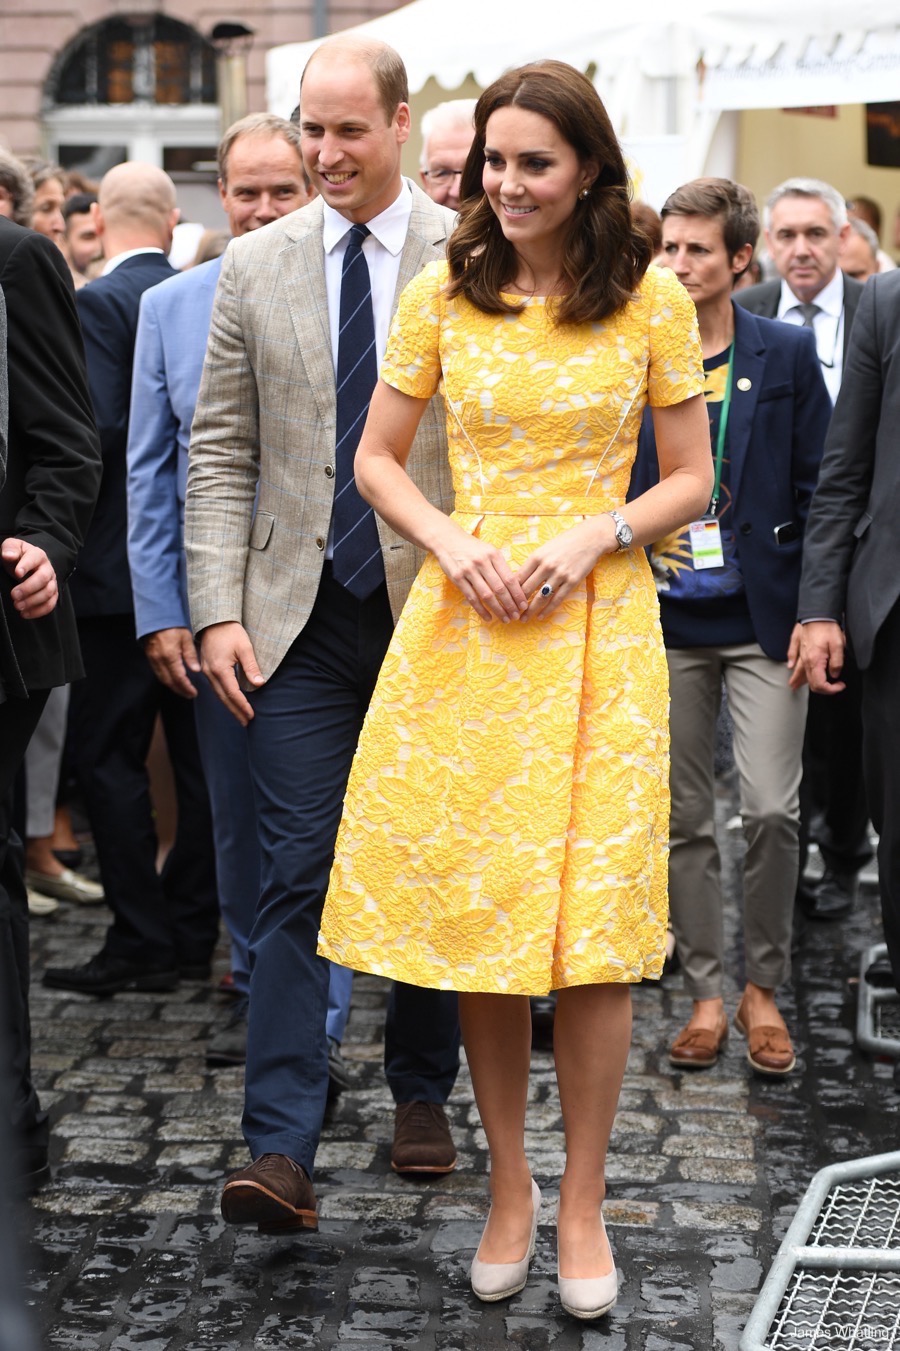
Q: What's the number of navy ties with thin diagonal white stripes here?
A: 1